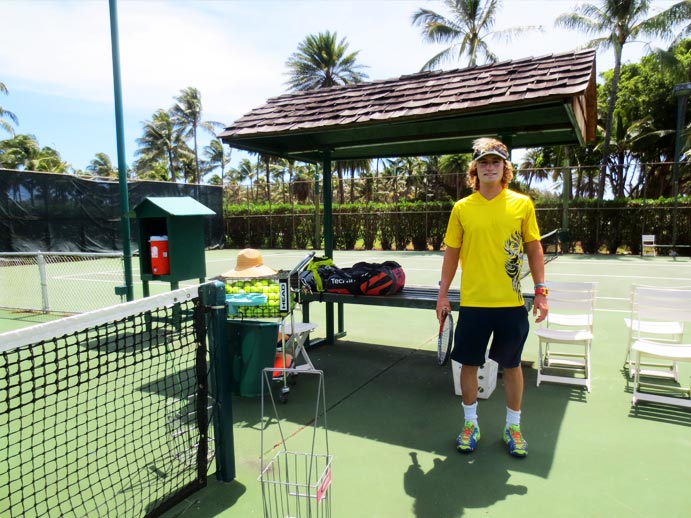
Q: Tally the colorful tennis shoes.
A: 2